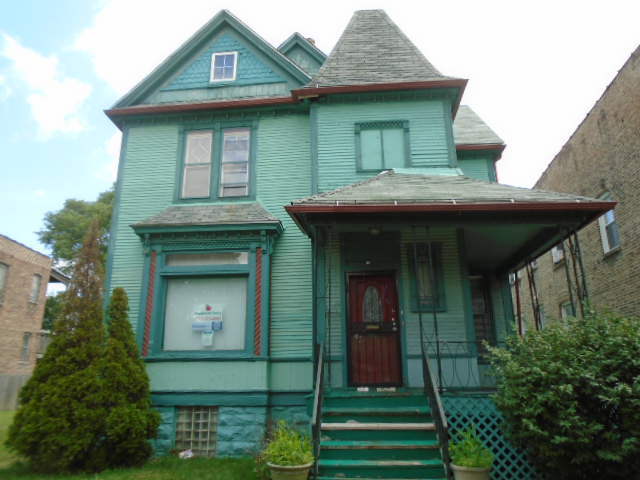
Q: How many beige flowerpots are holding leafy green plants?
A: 2